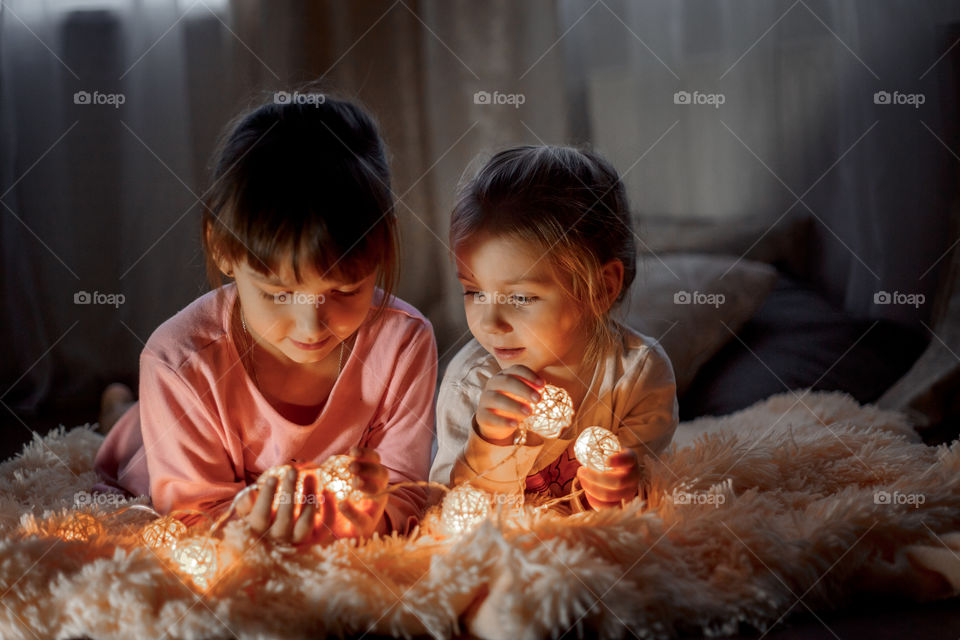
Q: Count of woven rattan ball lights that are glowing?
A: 8